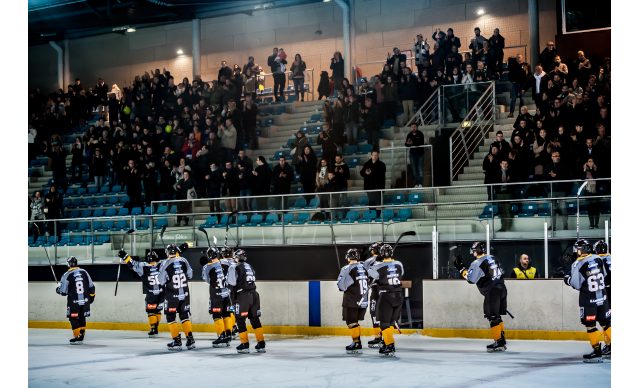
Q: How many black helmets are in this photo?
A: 12